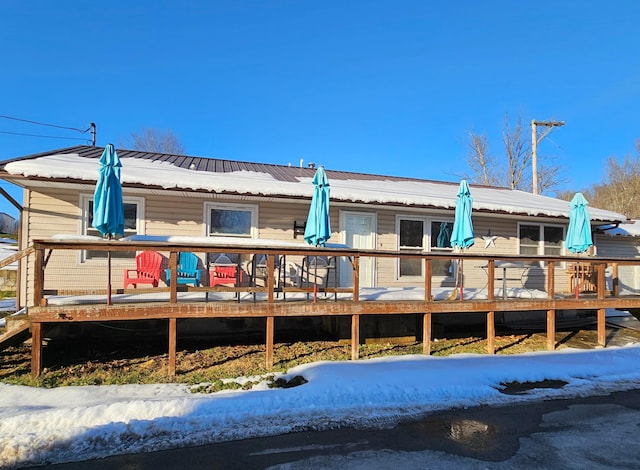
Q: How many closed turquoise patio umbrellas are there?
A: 4